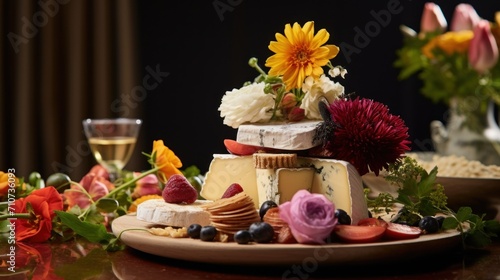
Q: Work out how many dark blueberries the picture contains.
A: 8